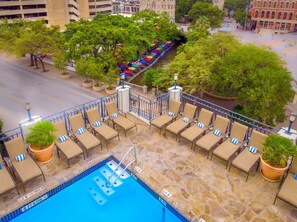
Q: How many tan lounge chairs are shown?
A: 13